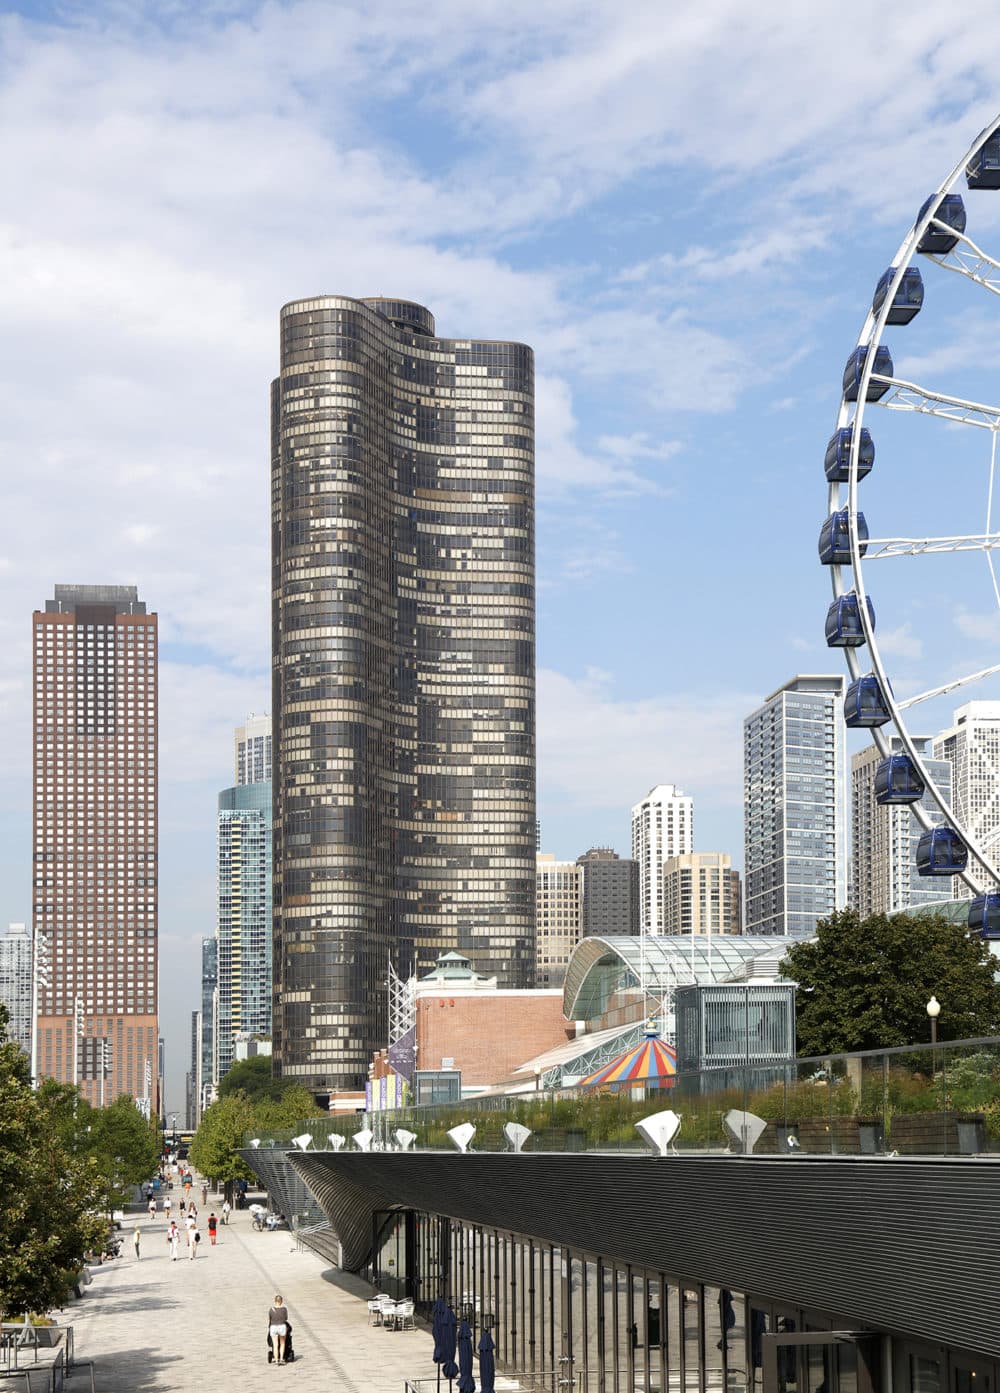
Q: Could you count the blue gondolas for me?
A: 11